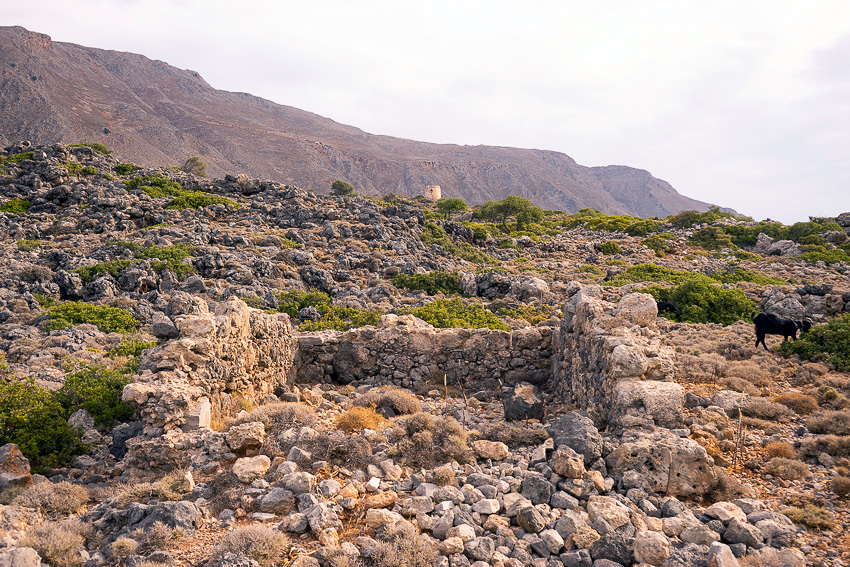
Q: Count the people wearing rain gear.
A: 0